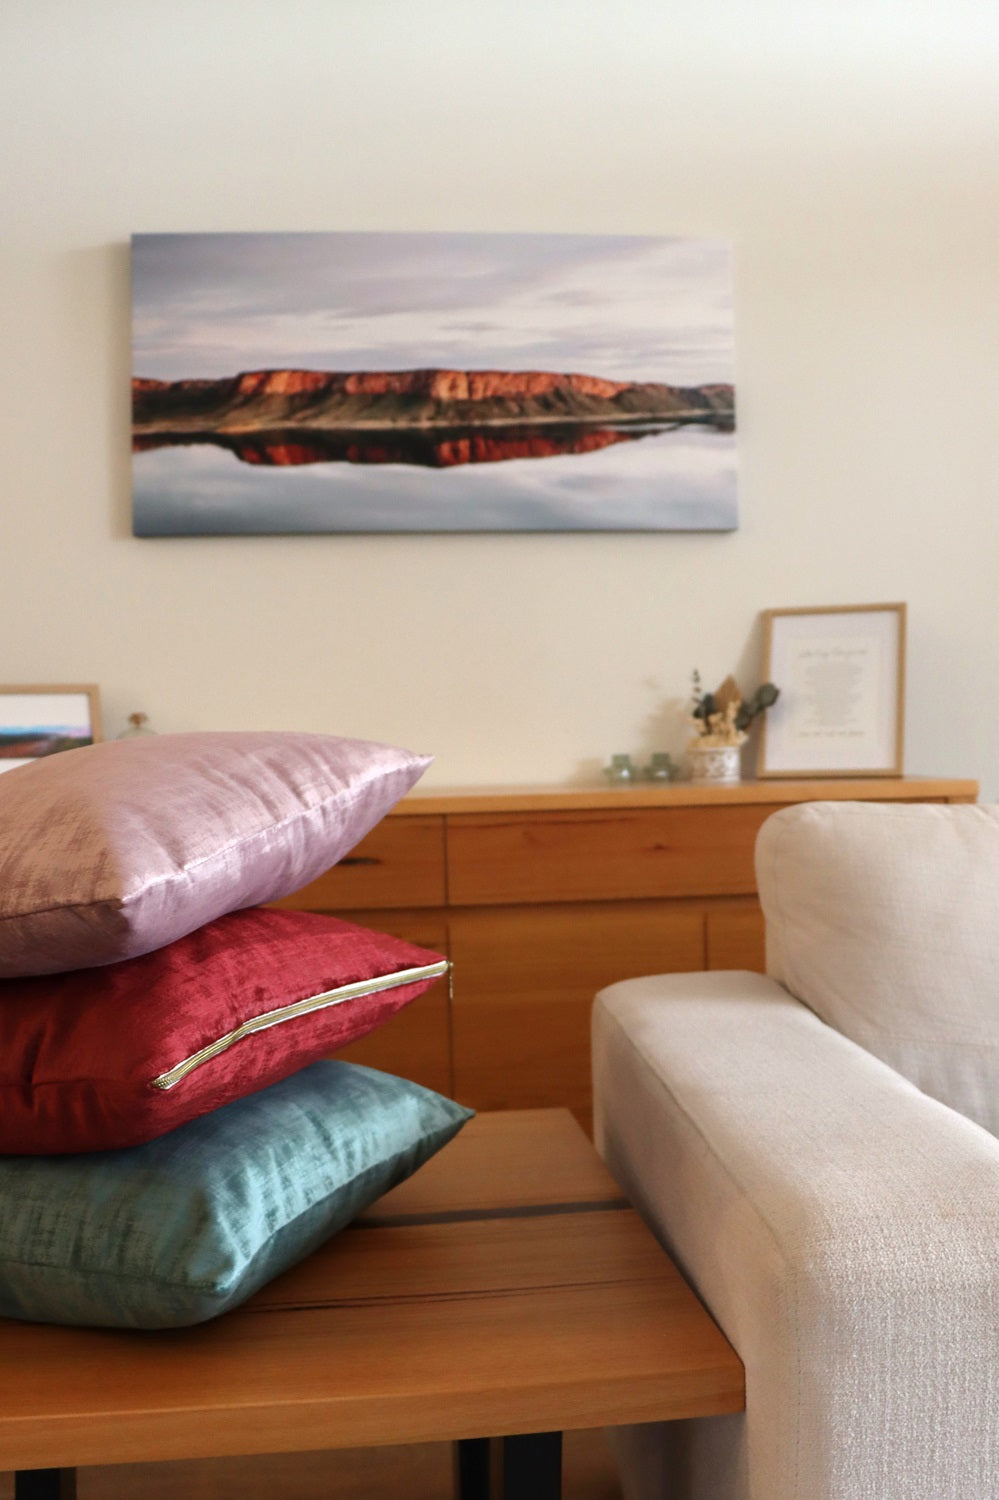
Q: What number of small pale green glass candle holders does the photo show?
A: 2